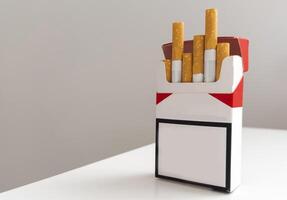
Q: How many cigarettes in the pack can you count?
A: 6